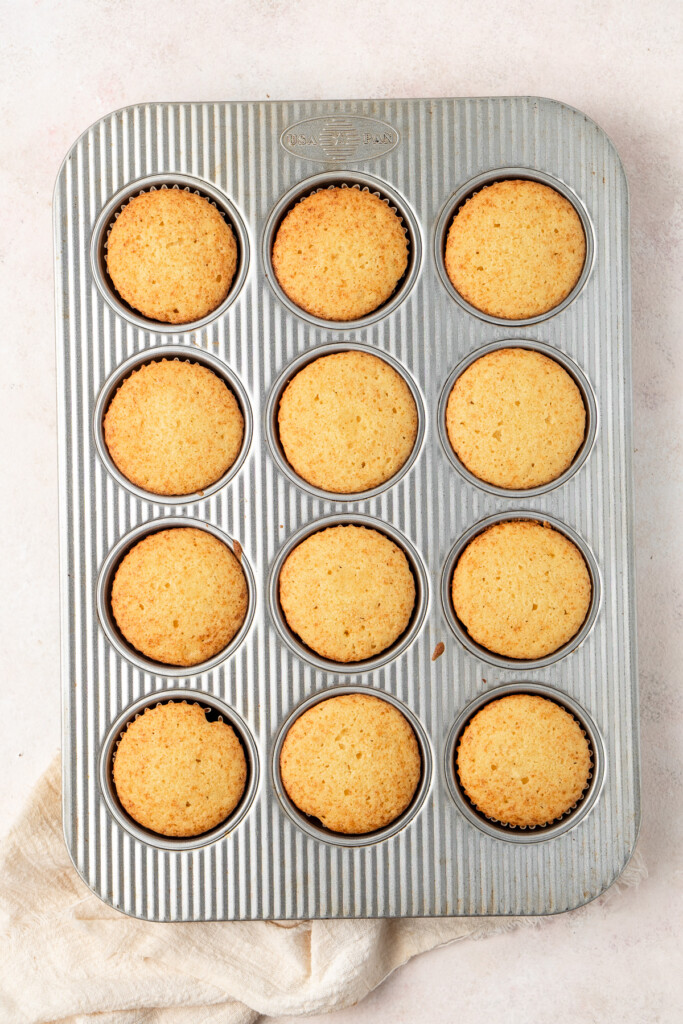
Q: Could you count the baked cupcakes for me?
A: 12